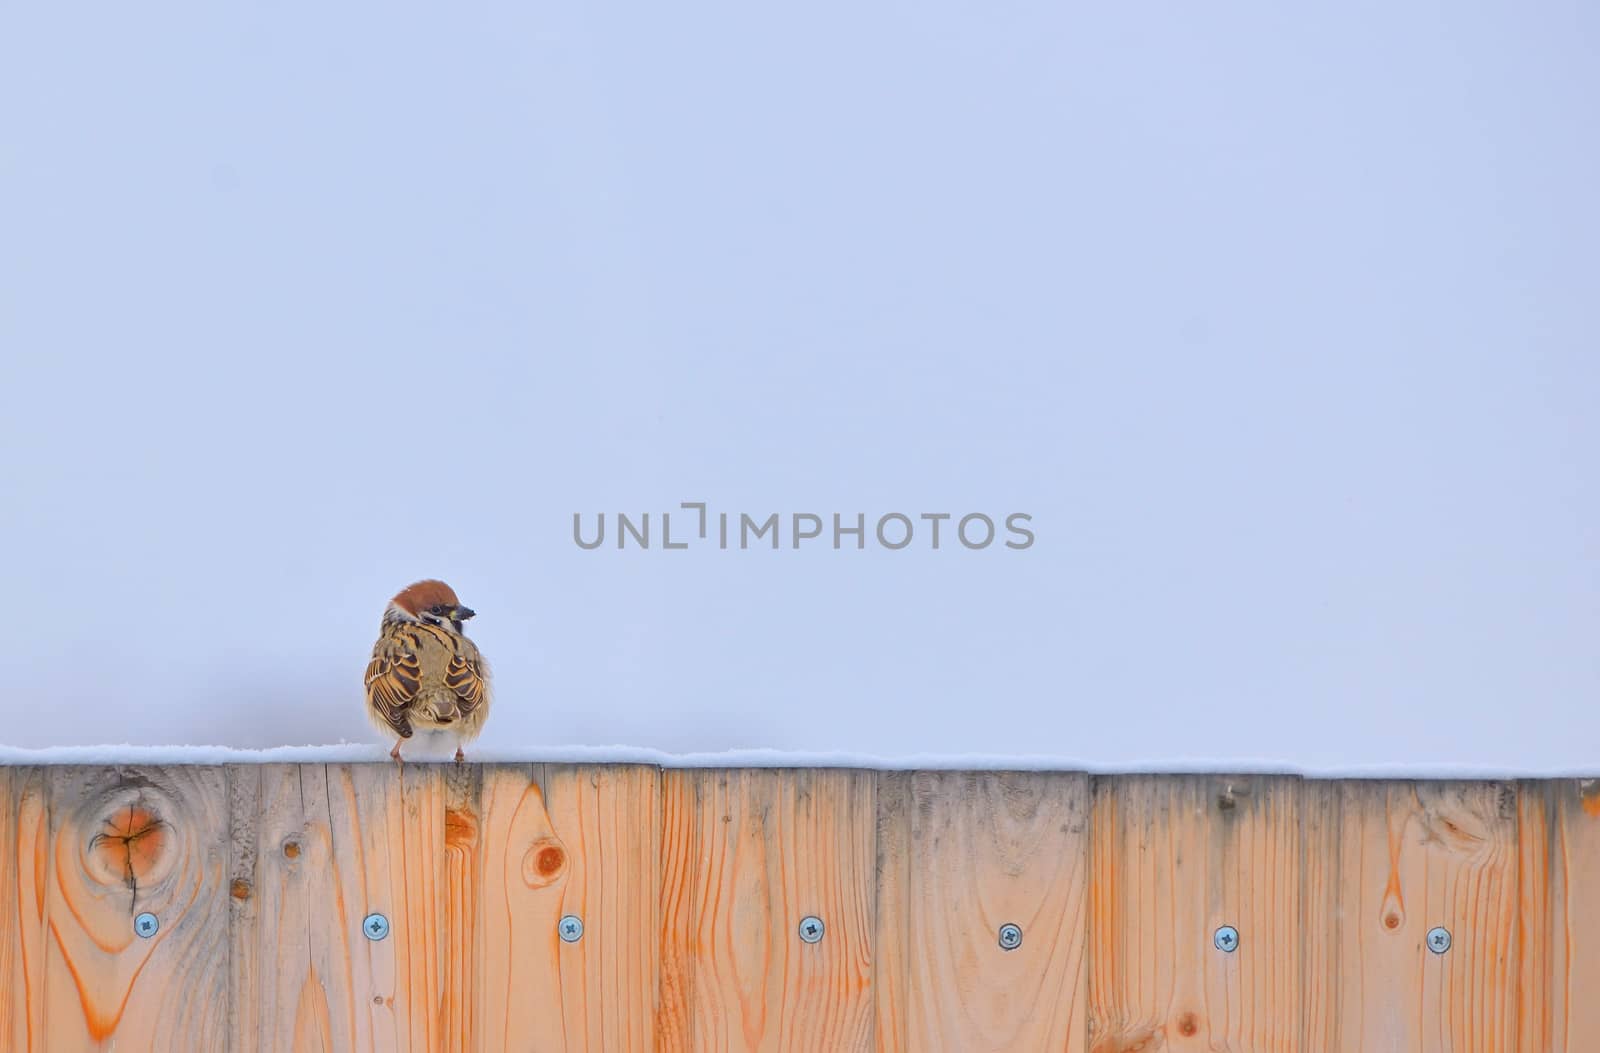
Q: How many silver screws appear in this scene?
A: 7